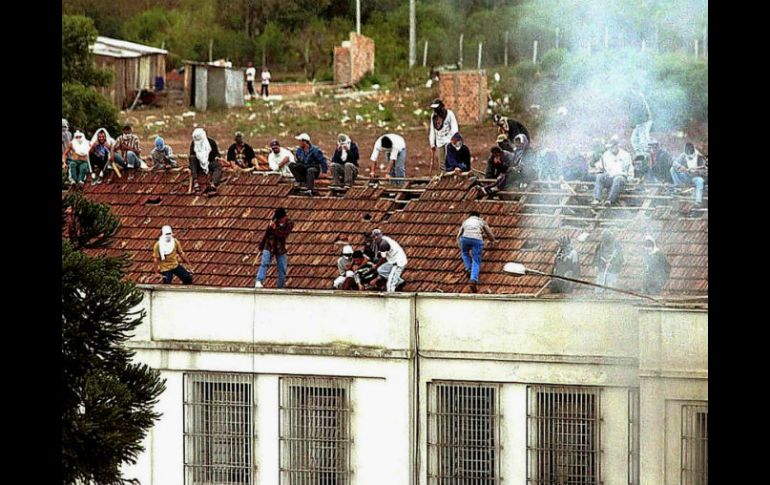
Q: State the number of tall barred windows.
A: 5